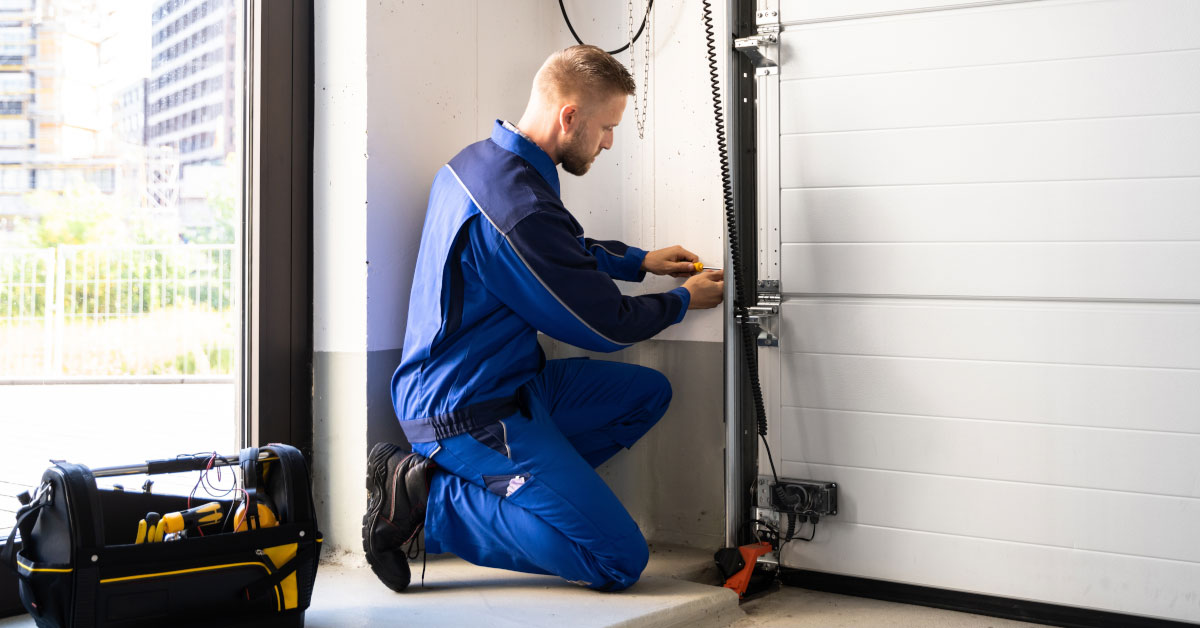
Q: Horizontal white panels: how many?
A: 11